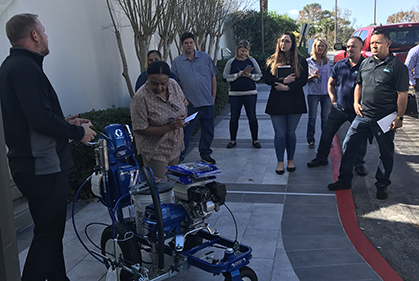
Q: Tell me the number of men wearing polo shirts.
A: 2